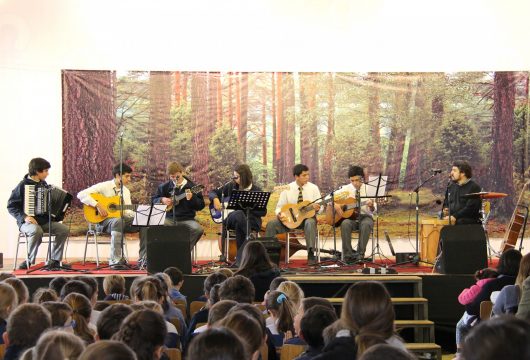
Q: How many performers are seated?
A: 7